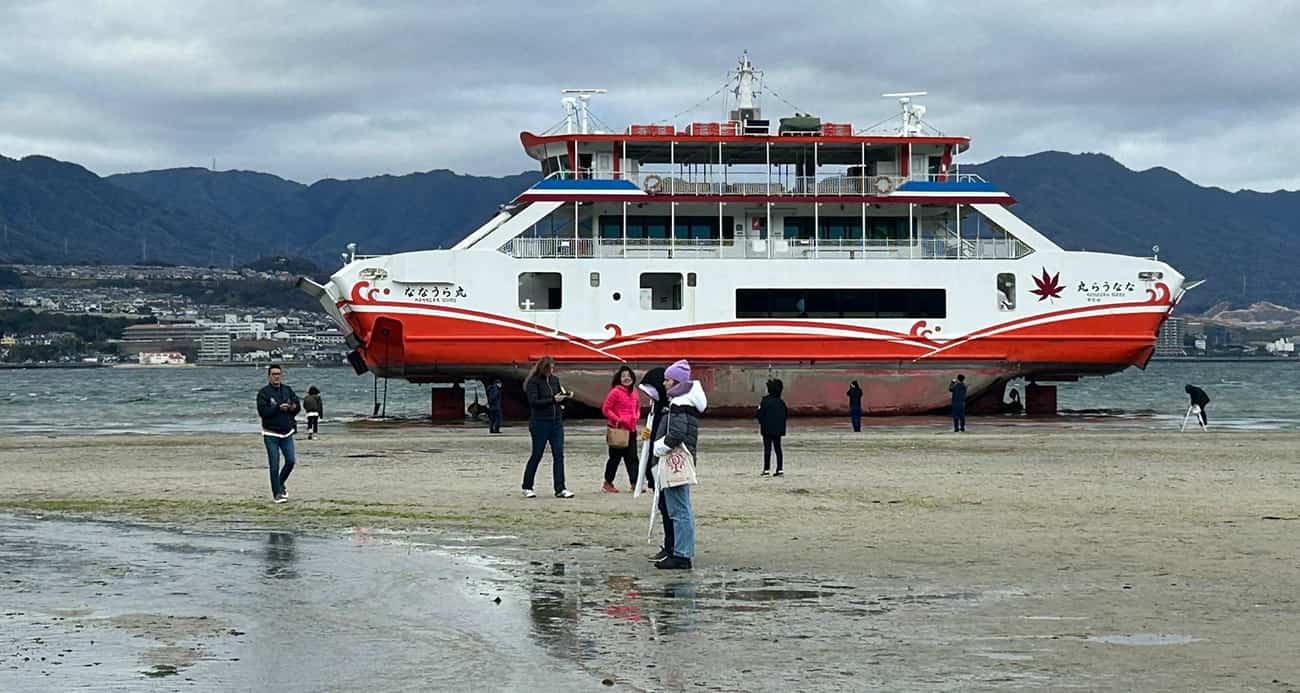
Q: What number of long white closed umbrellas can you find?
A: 2